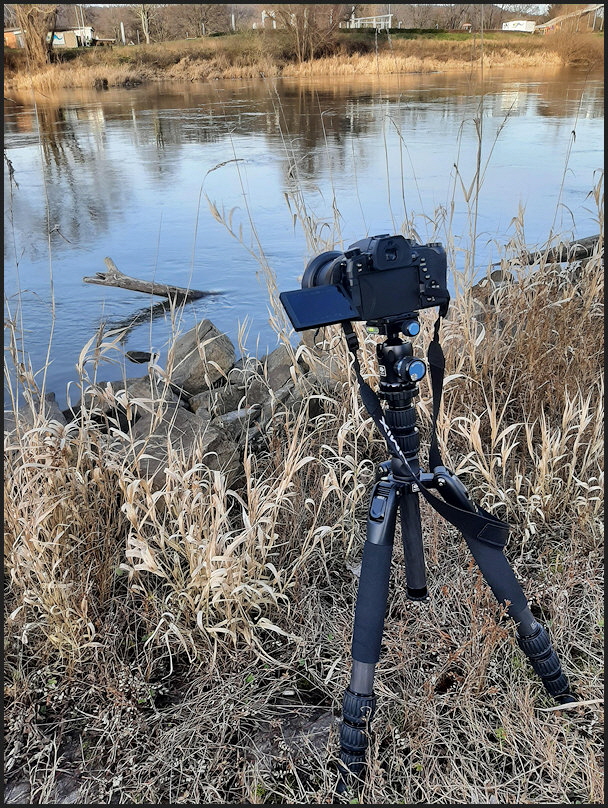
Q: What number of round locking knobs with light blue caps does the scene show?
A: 2